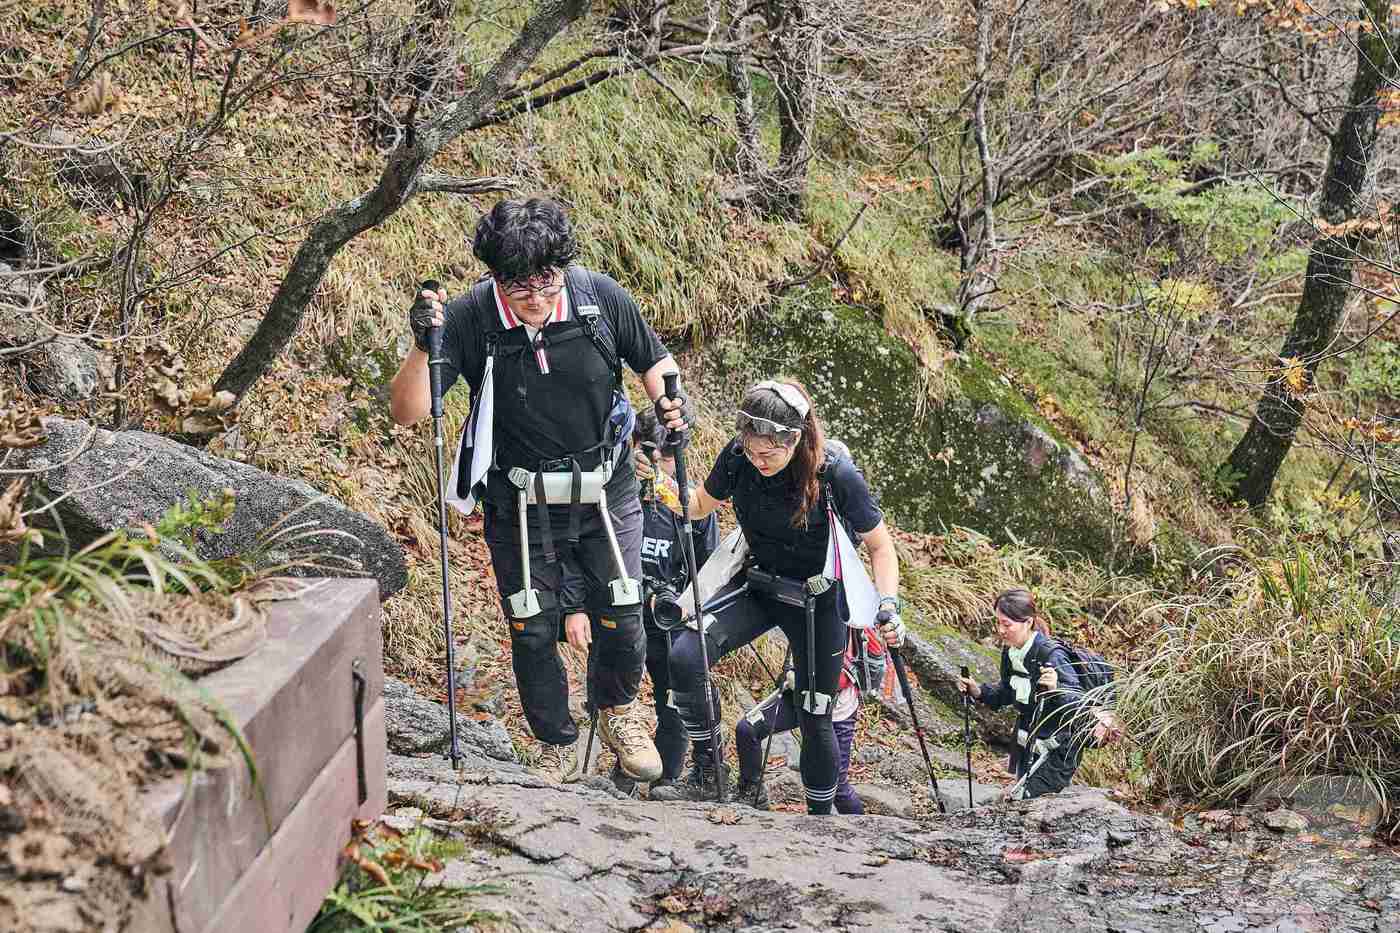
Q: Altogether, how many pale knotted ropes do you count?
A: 0